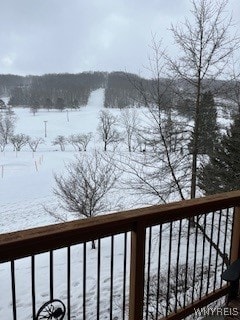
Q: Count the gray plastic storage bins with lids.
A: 0